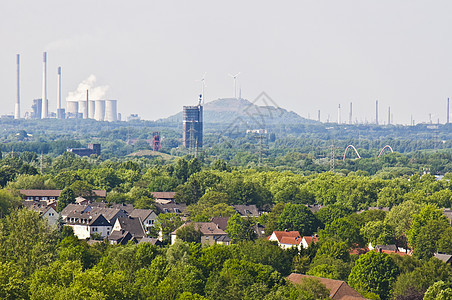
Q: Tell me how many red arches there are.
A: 2